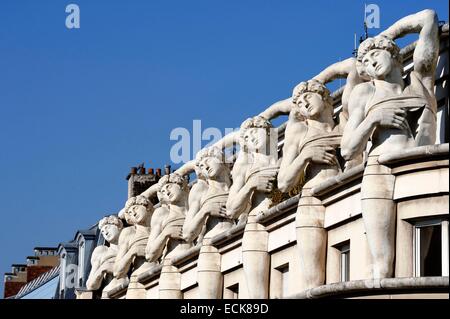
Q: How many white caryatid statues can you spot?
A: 7